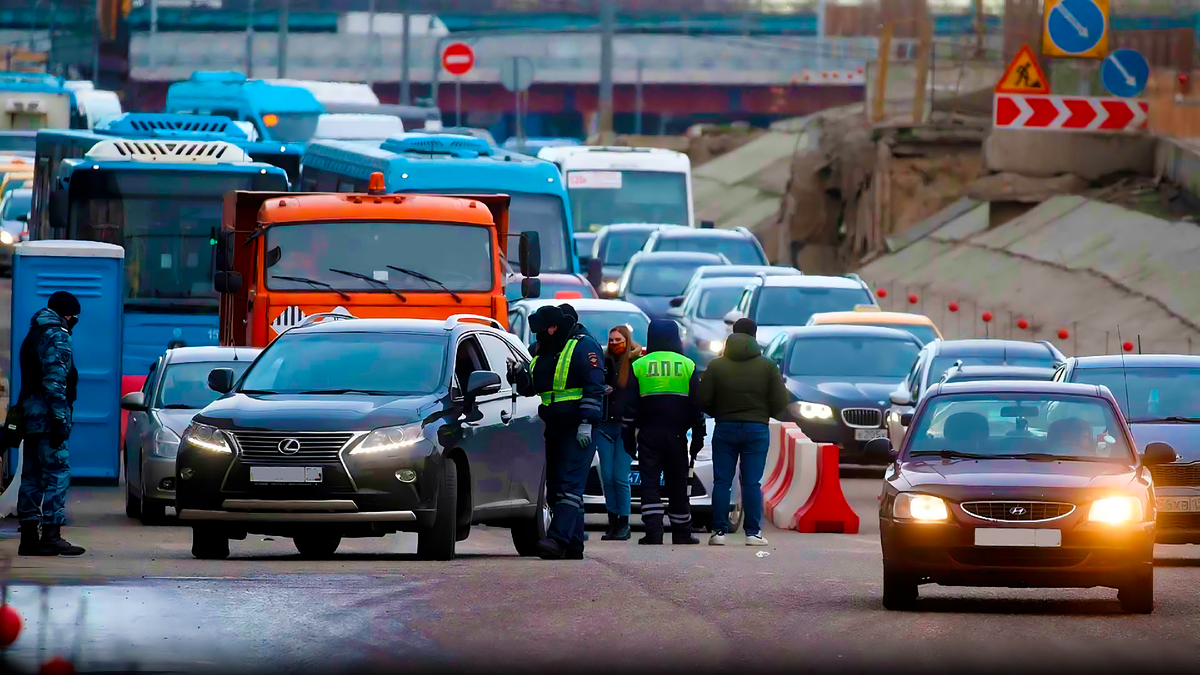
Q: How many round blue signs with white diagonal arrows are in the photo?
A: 2